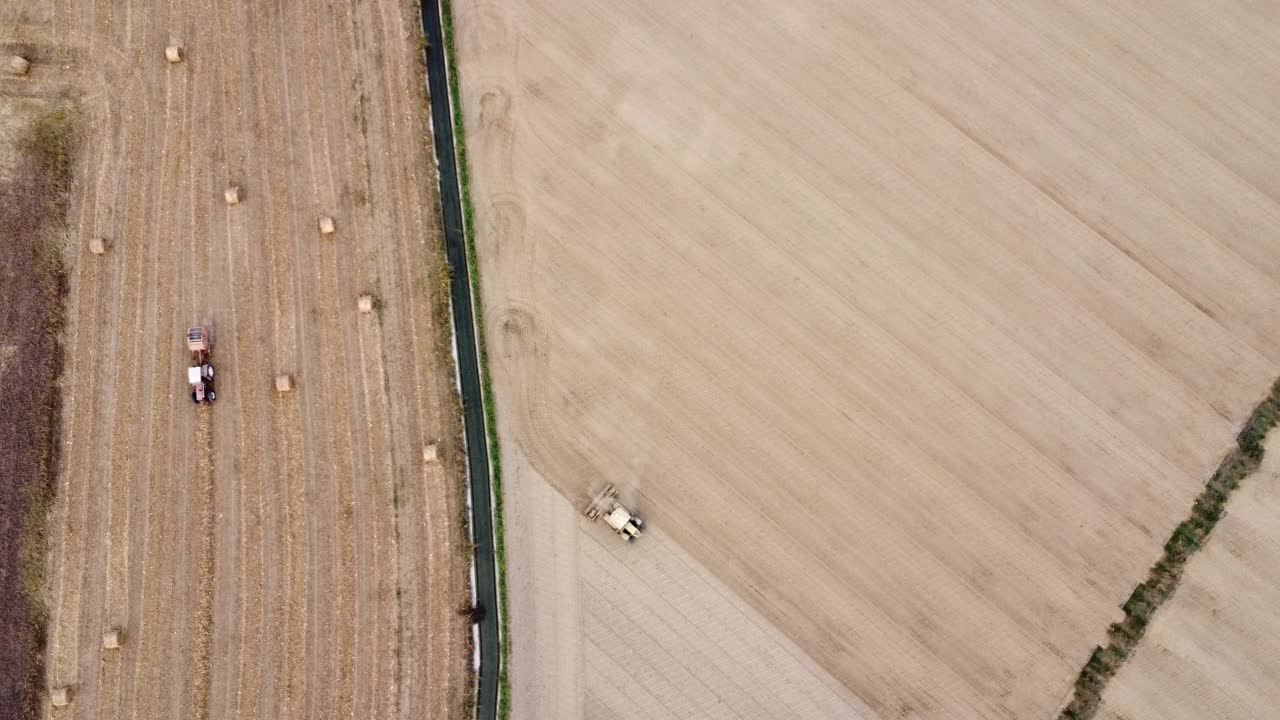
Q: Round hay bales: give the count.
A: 10